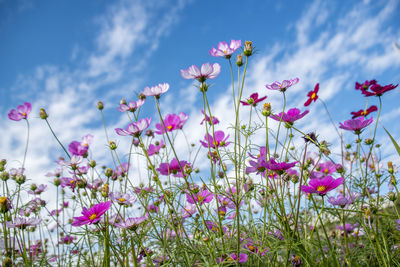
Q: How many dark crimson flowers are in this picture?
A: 5